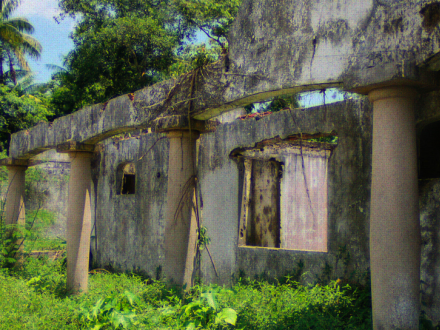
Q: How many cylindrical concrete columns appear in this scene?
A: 4